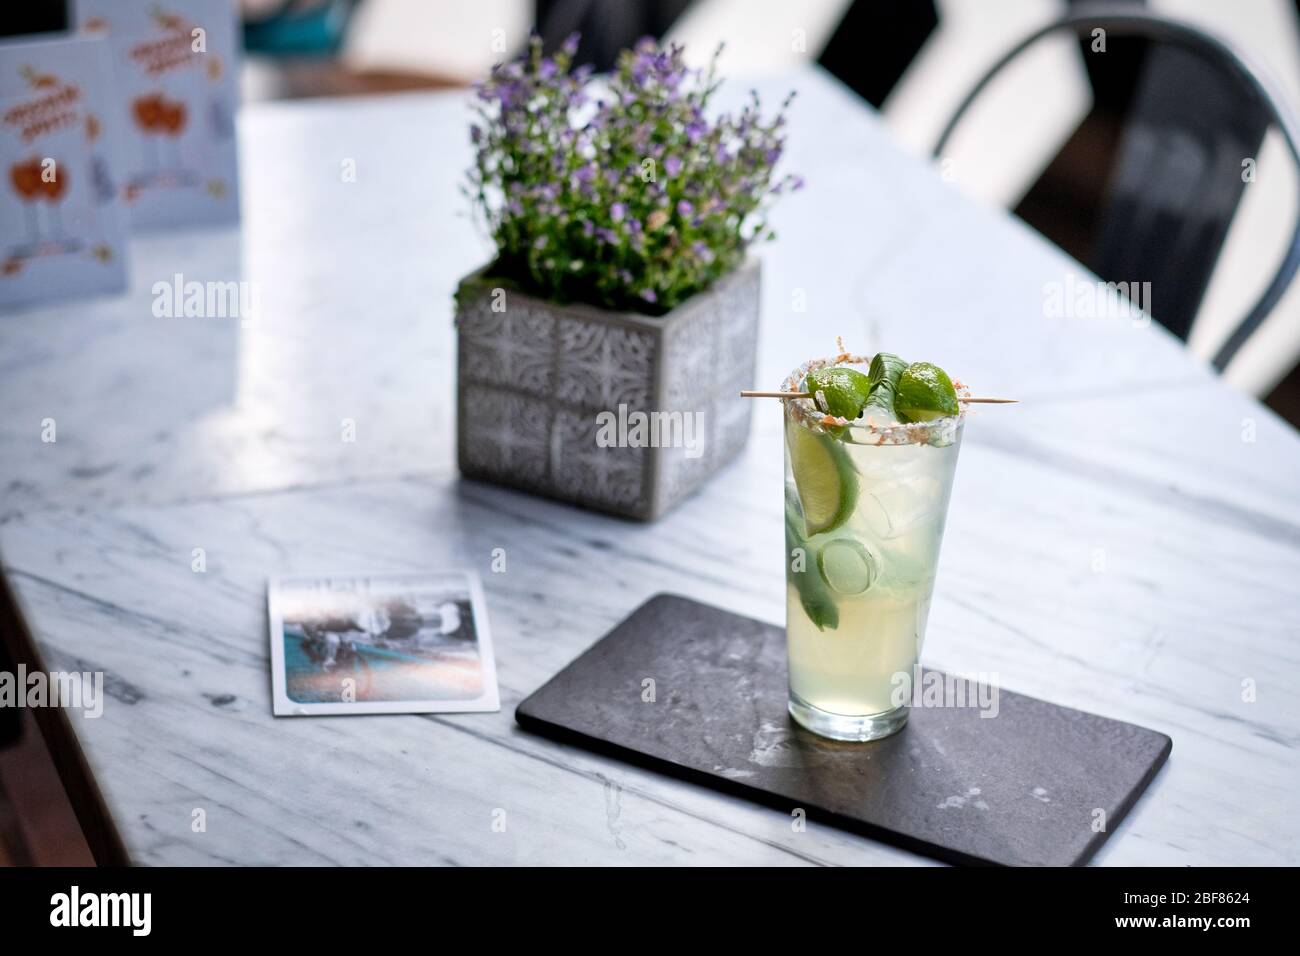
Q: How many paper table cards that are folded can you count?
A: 2